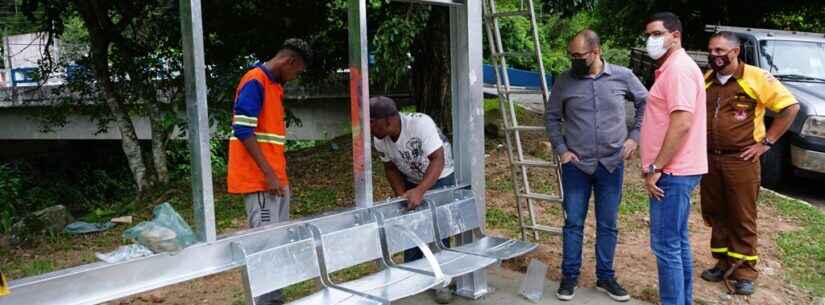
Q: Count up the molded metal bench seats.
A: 4